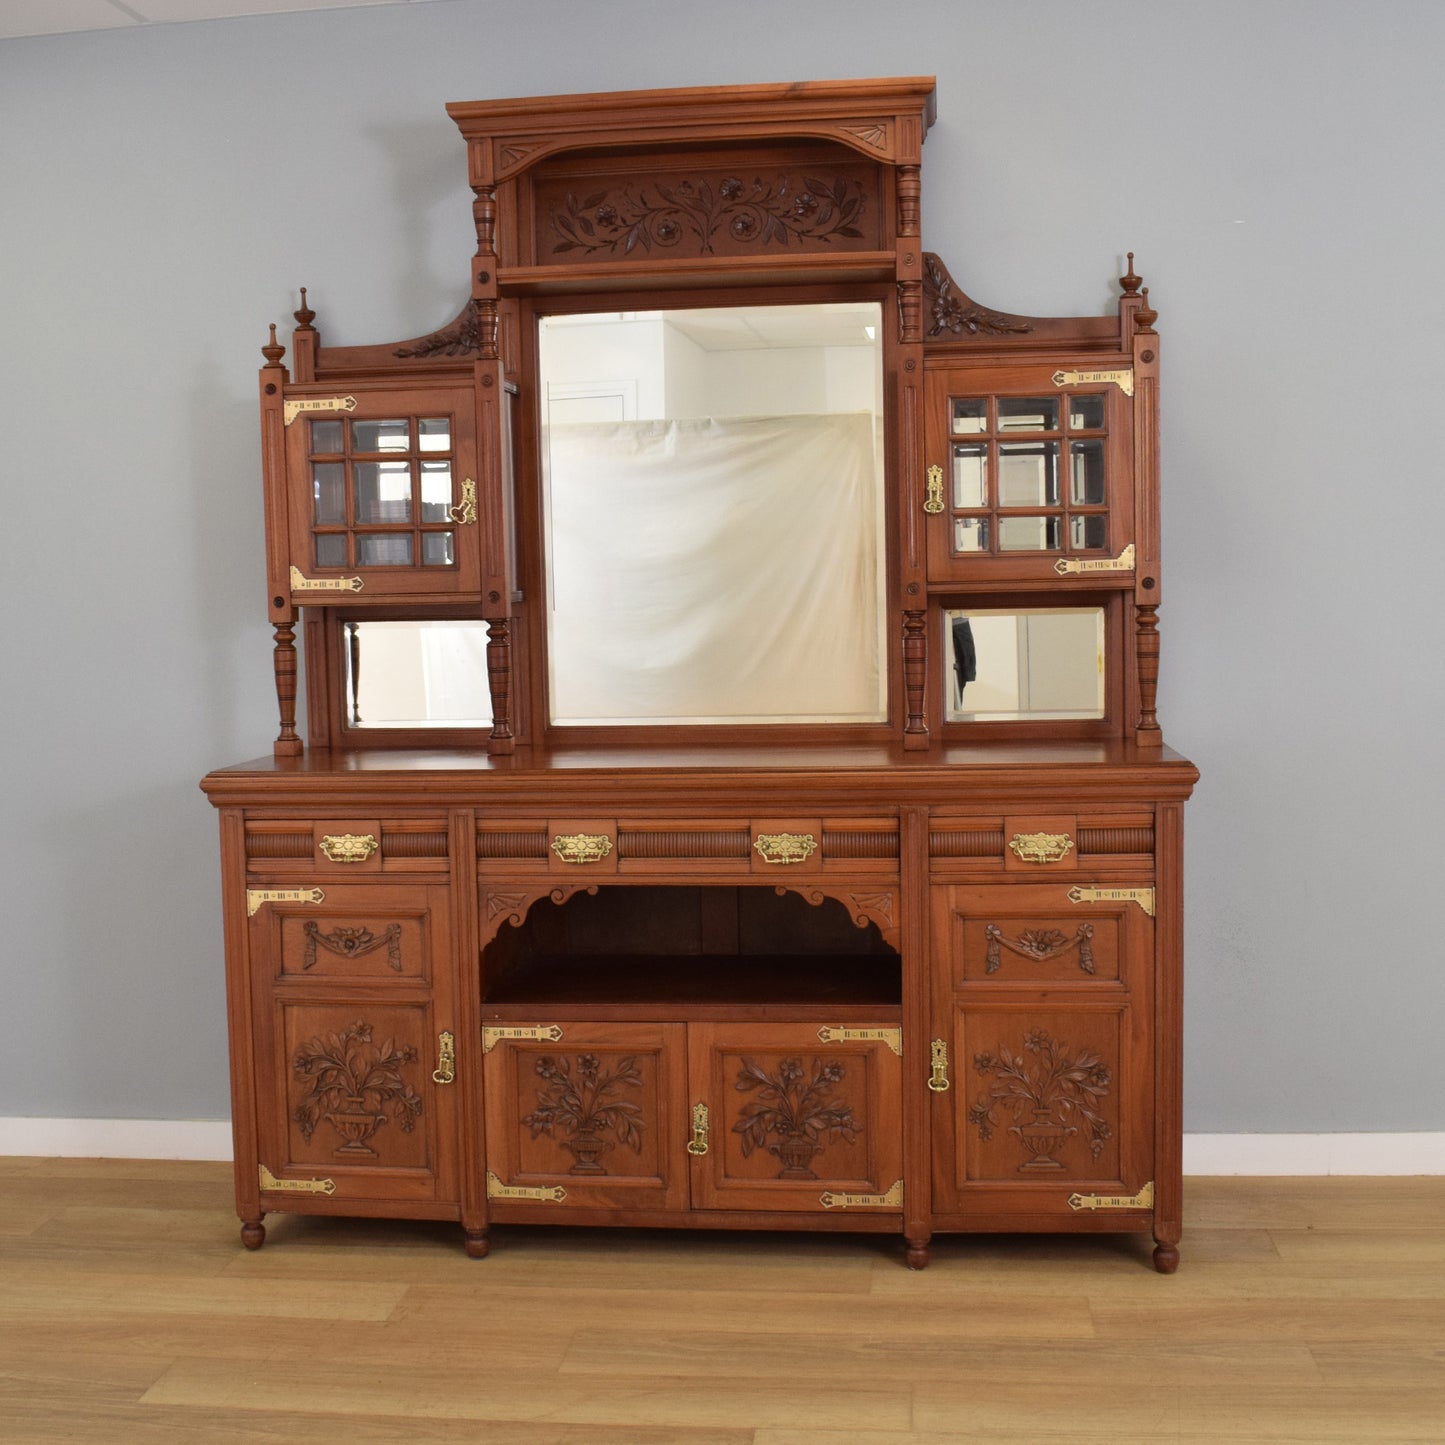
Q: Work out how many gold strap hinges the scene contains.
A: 12